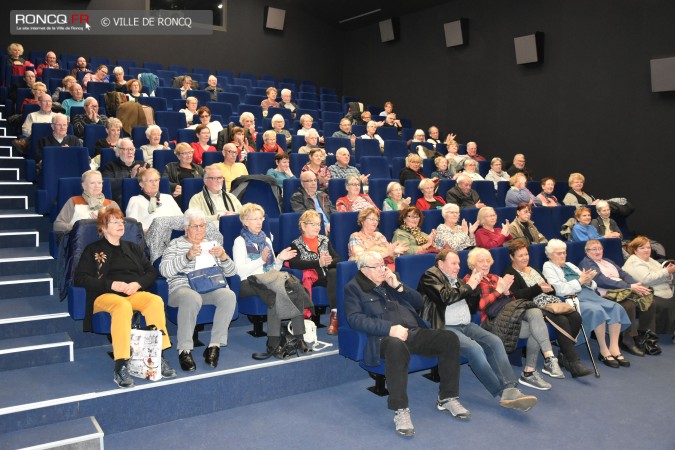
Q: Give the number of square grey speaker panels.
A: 5